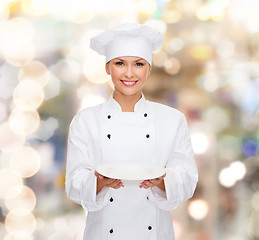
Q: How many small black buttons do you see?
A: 8